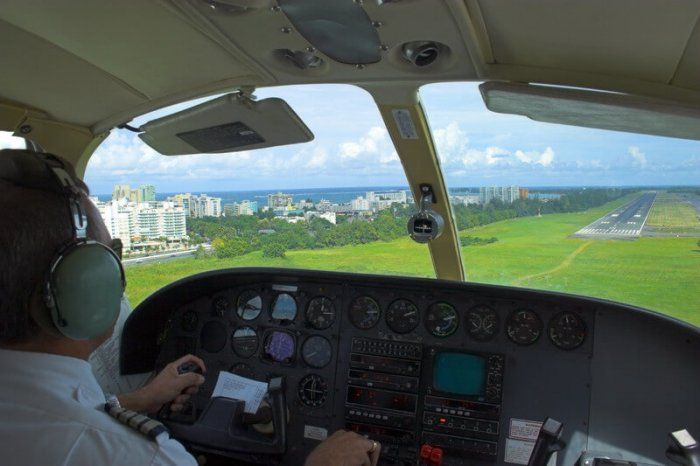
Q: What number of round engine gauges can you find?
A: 6